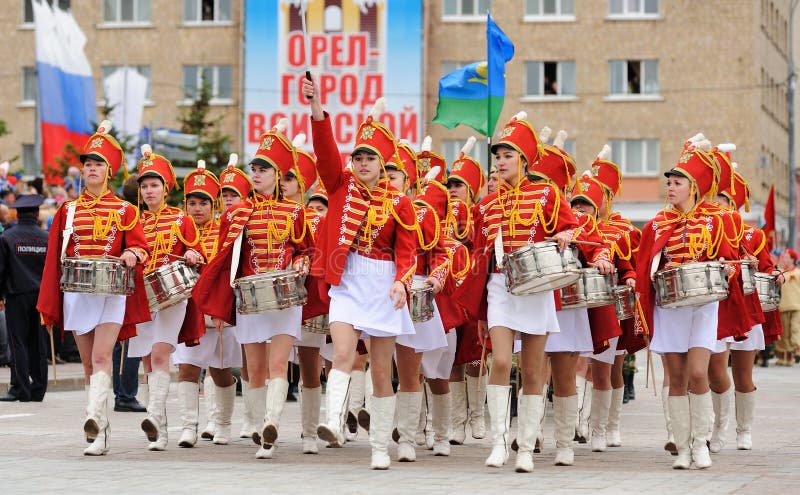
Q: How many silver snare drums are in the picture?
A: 11